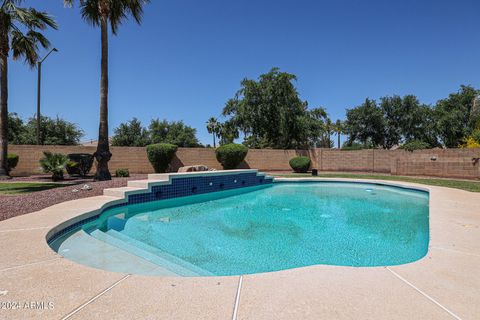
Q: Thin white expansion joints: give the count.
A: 6